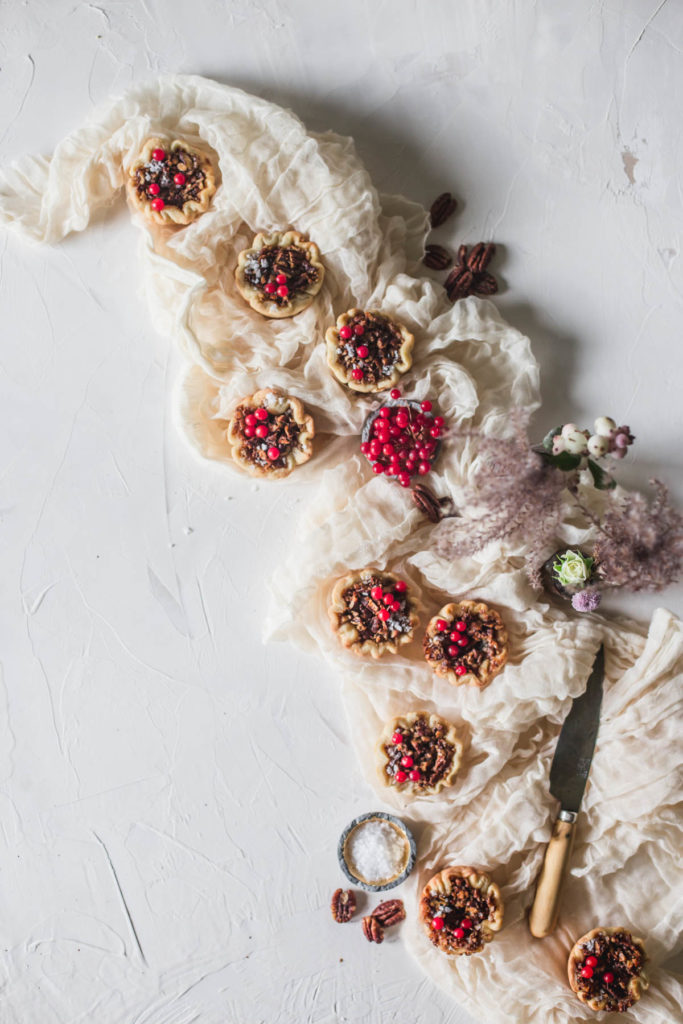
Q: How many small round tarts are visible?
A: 9